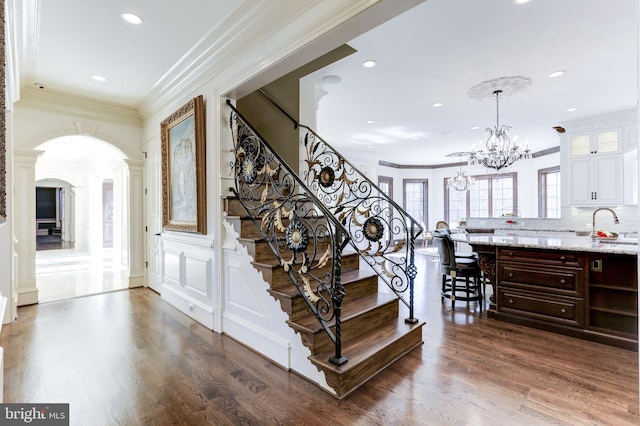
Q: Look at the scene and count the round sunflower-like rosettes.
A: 4